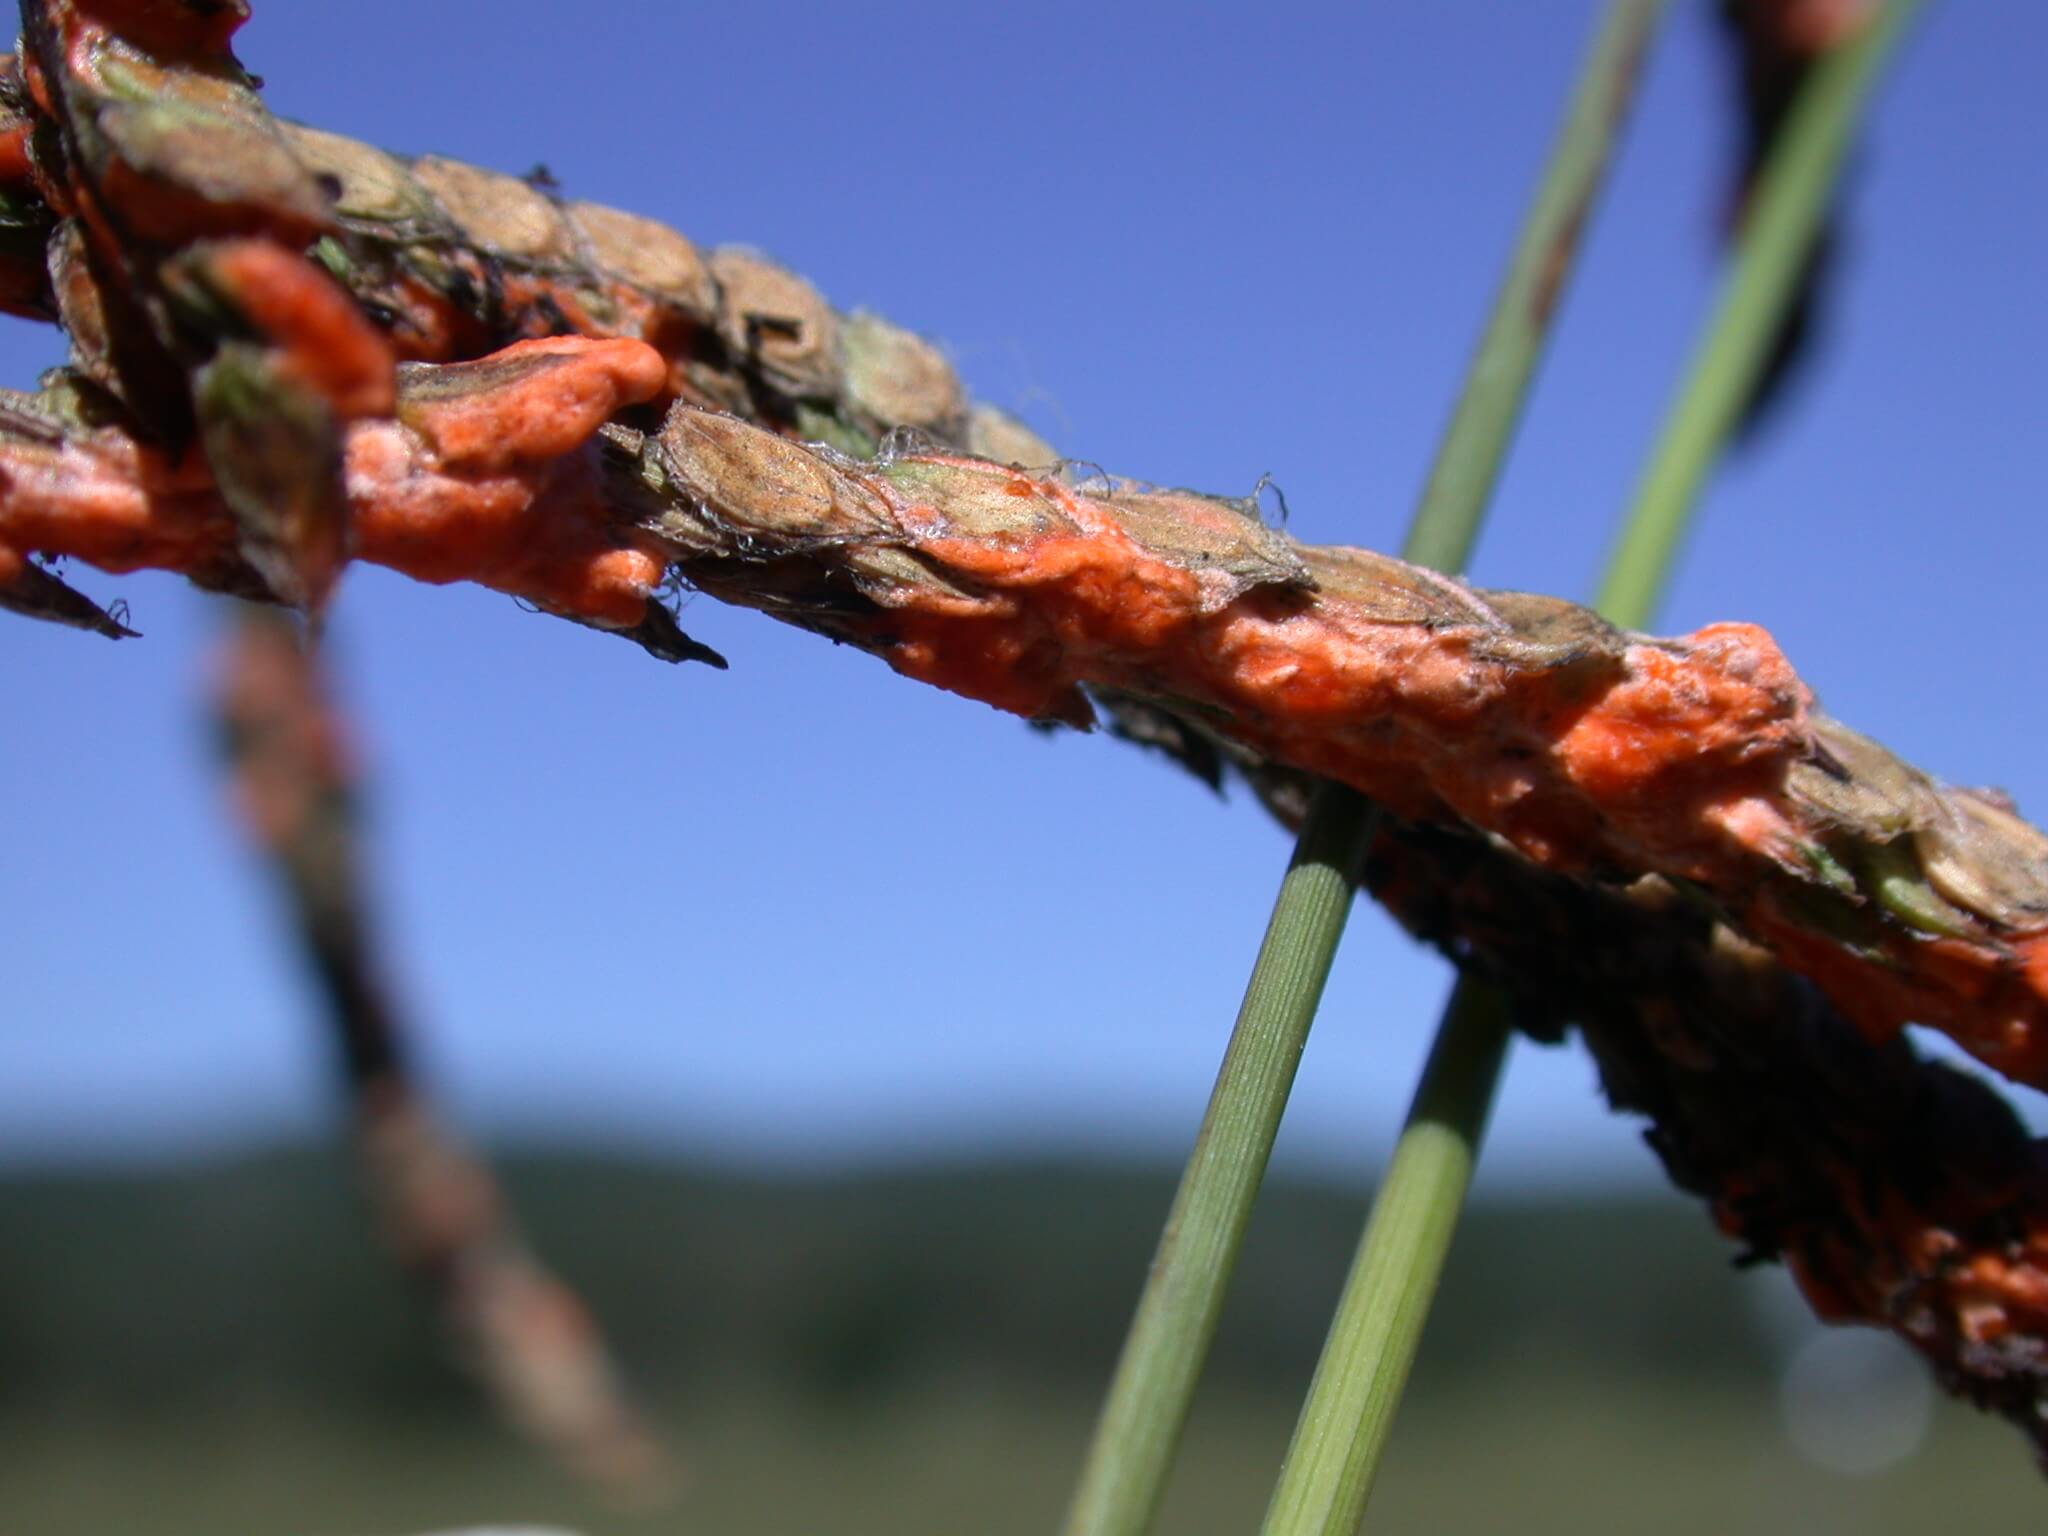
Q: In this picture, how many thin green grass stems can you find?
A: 2